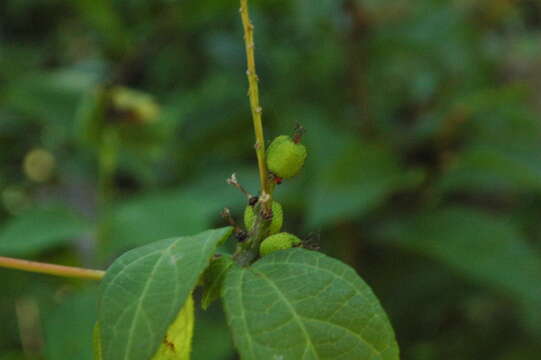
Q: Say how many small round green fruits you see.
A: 3